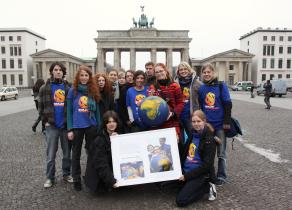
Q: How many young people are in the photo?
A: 13